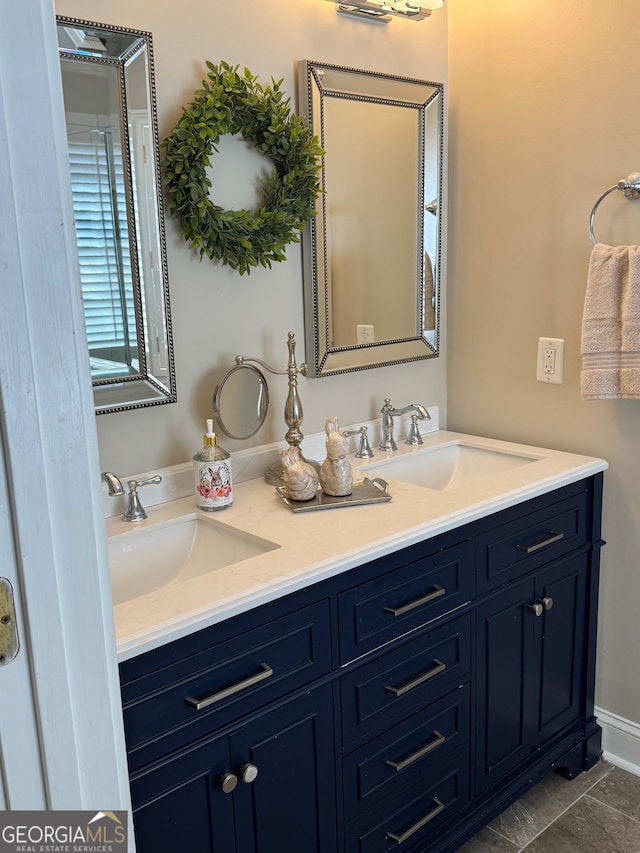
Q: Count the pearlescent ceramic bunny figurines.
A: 2